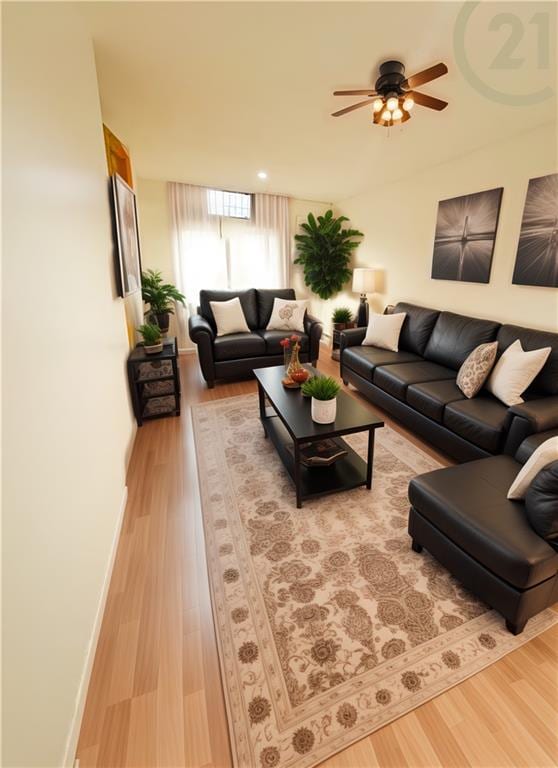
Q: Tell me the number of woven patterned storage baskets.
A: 3